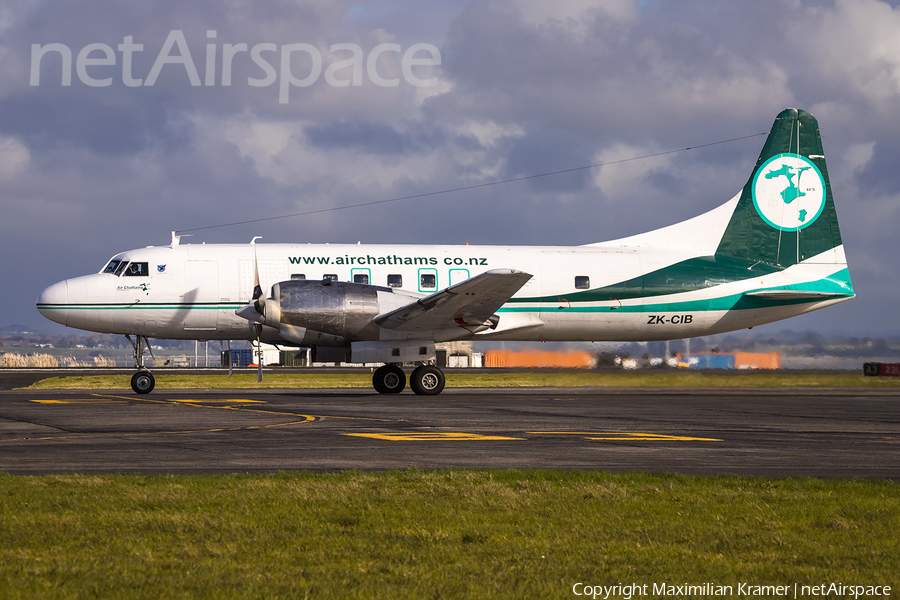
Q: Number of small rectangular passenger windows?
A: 6